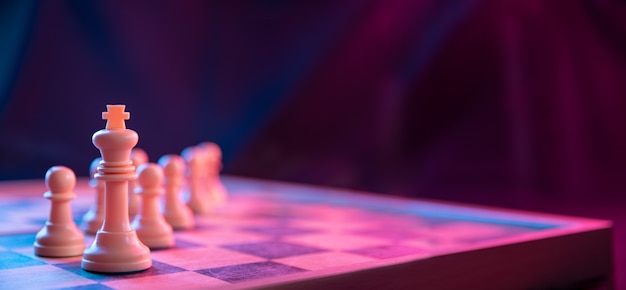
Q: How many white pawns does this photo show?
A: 7